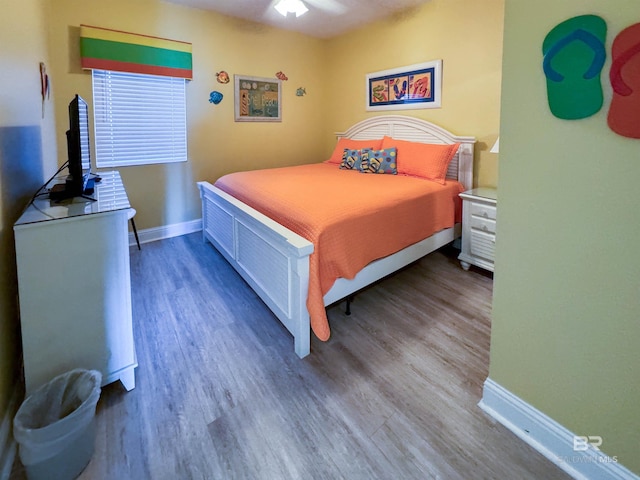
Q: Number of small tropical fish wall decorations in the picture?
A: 4